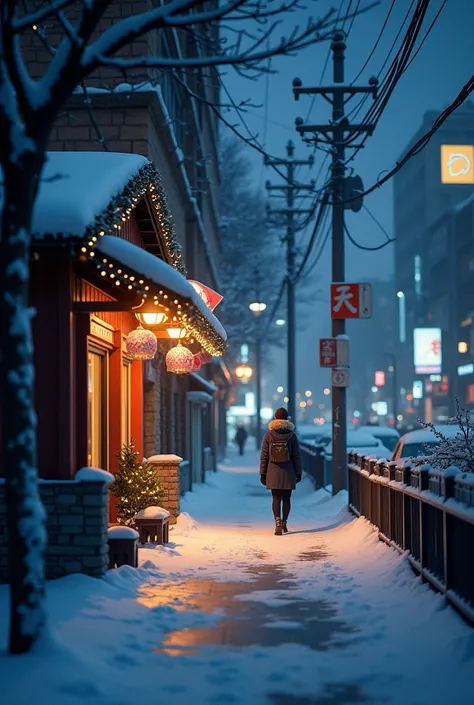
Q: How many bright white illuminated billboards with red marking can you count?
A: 1